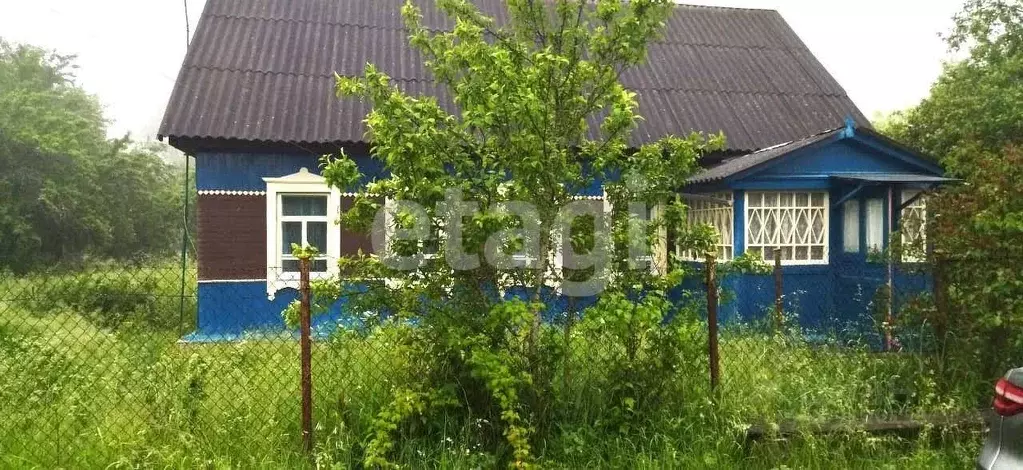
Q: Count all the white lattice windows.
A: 3